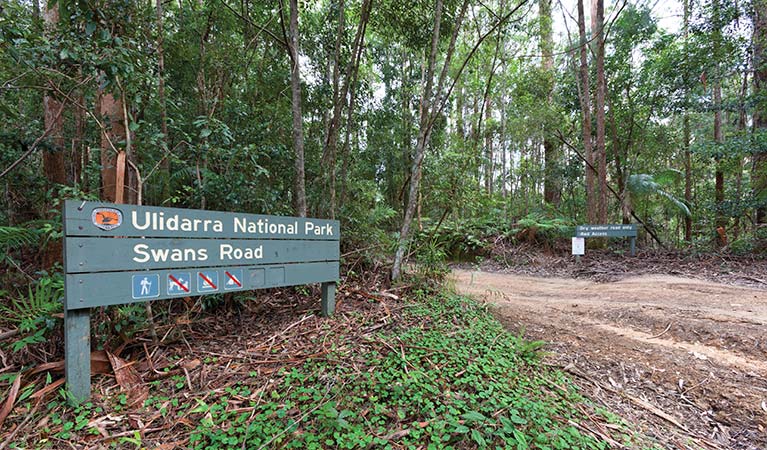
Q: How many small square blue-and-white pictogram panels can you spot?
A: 4